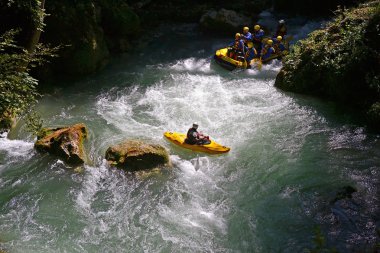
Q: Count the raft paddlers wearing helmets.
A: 7